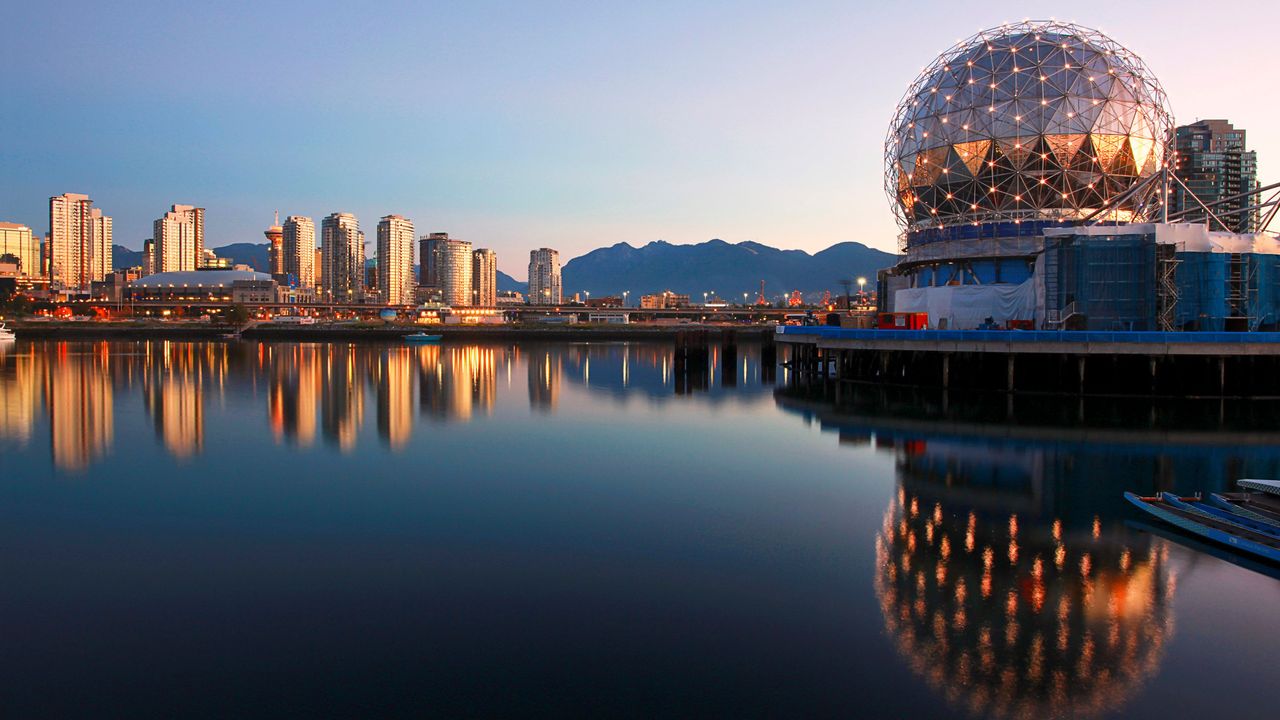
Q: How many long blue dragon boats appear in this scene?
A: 3